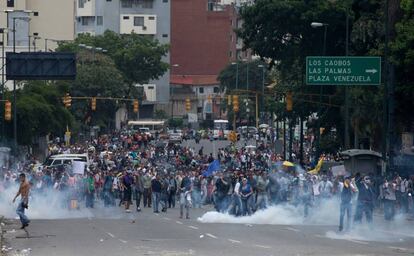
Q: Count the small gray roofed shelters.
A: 1